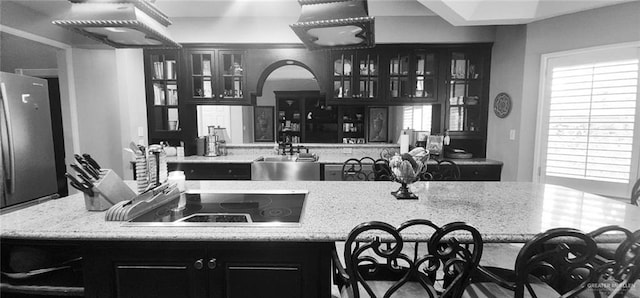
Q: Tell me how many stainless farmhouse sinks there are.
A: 1